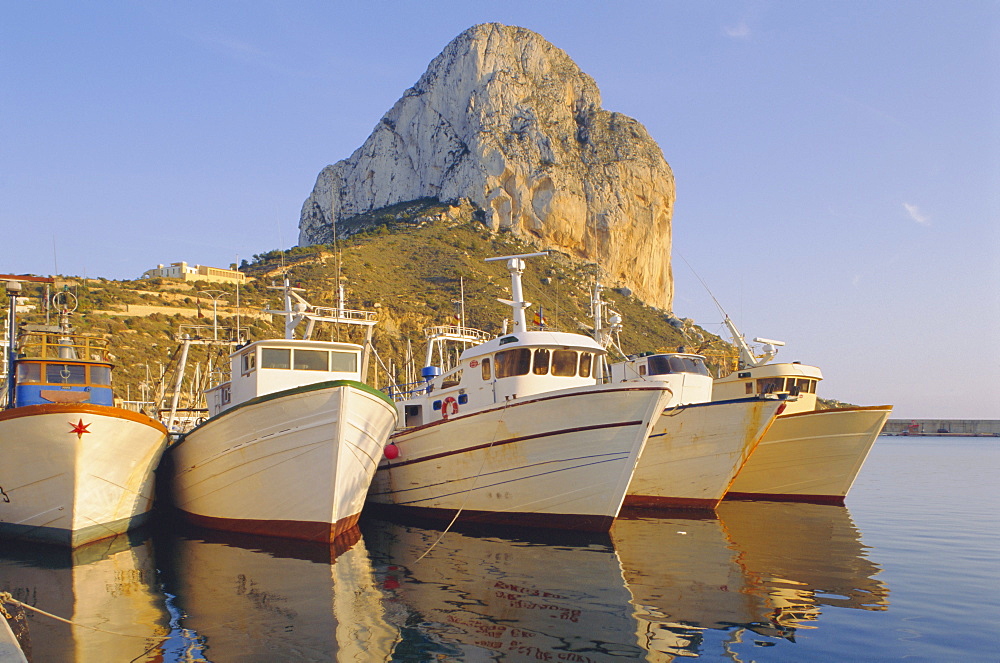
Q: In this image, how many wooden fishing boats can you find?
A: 5